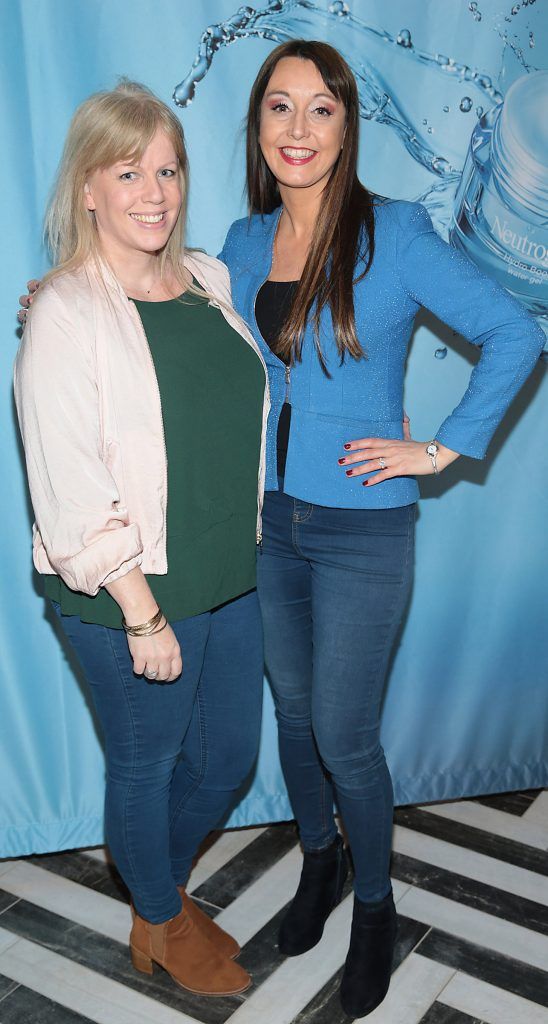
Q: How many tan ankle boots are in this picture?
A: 2